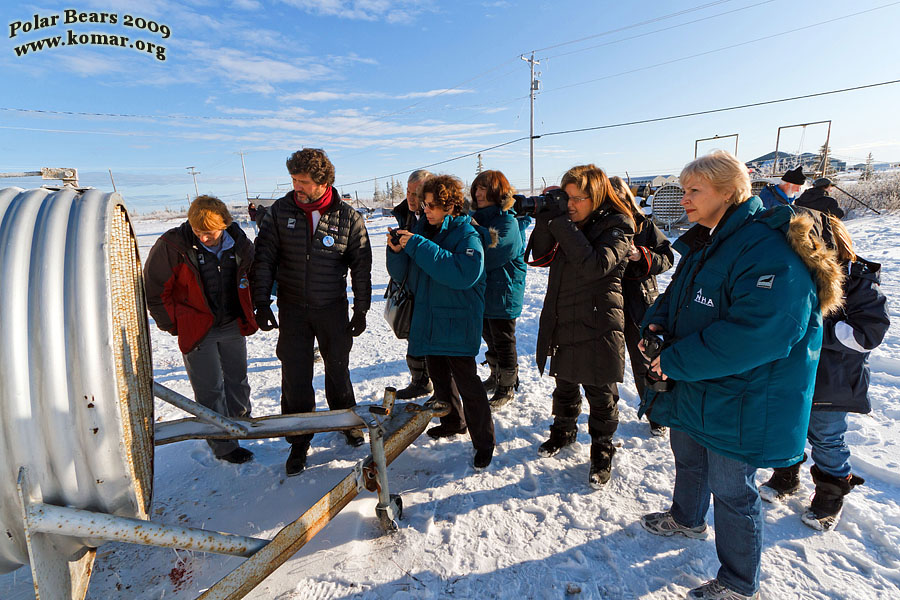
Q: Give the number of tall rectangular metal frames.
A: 2